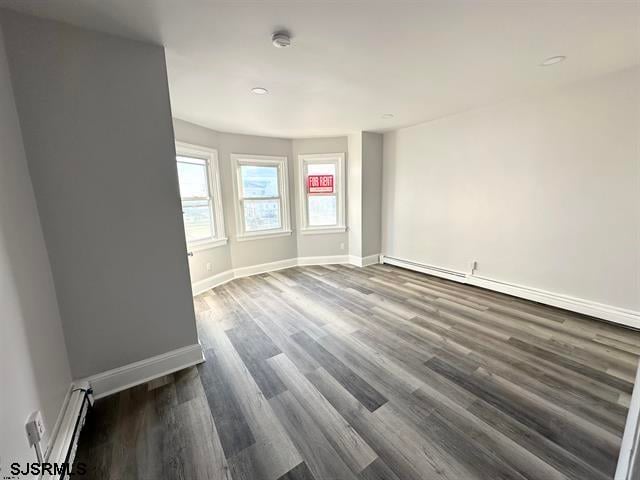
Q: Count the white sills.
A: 3